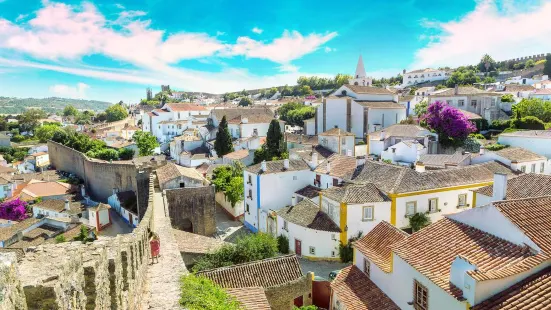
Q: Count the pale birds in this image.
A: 0